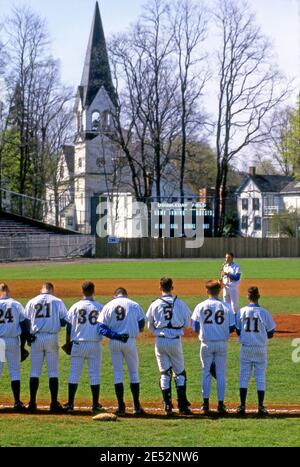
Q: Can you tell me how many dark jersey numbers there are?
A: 7